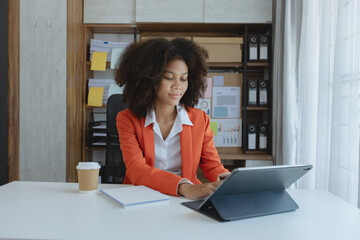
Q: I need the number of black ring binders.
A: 6